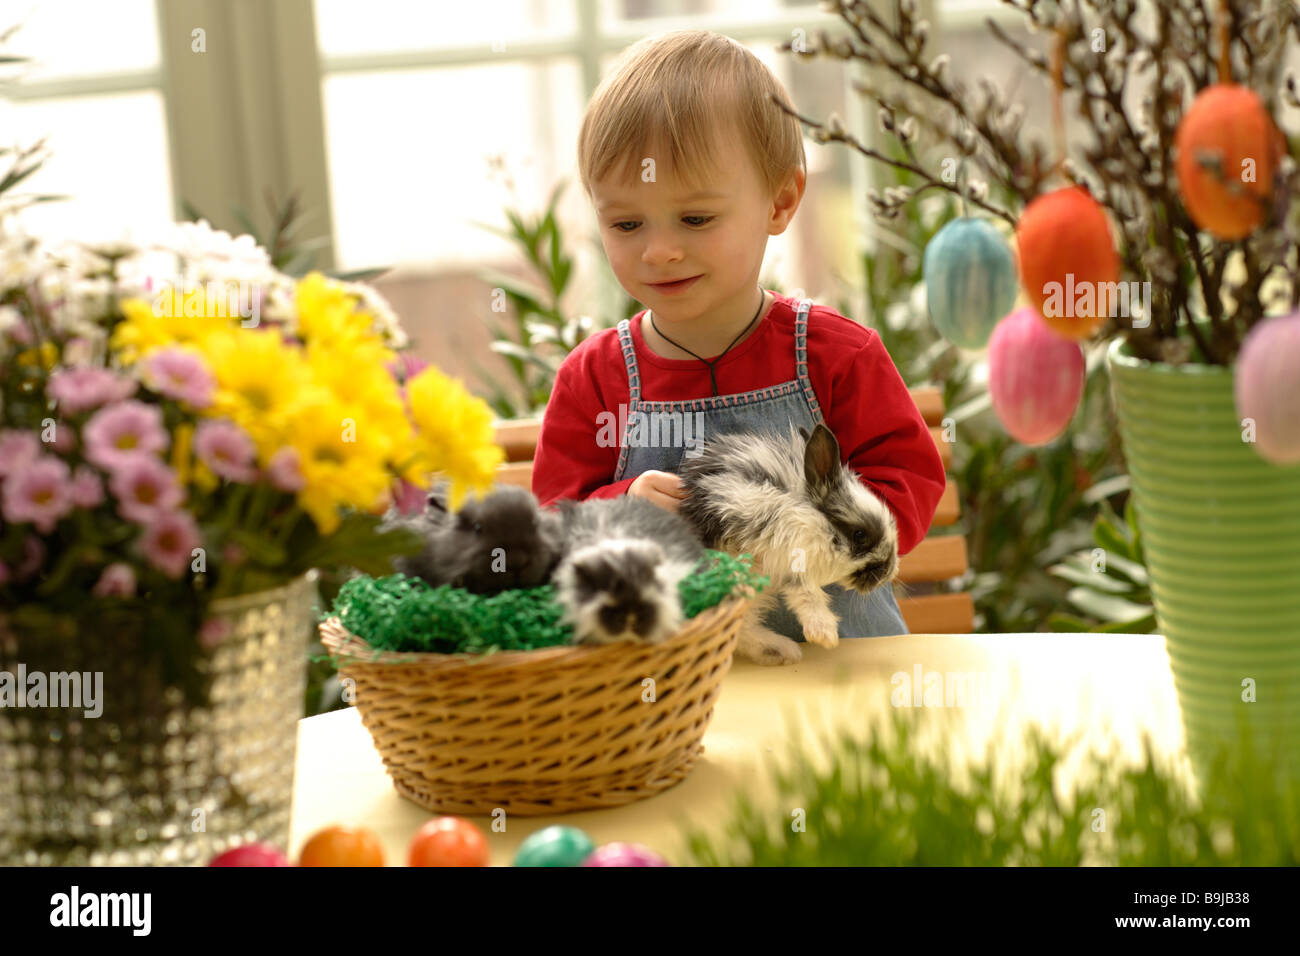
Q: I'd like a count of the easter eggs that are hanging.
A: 5